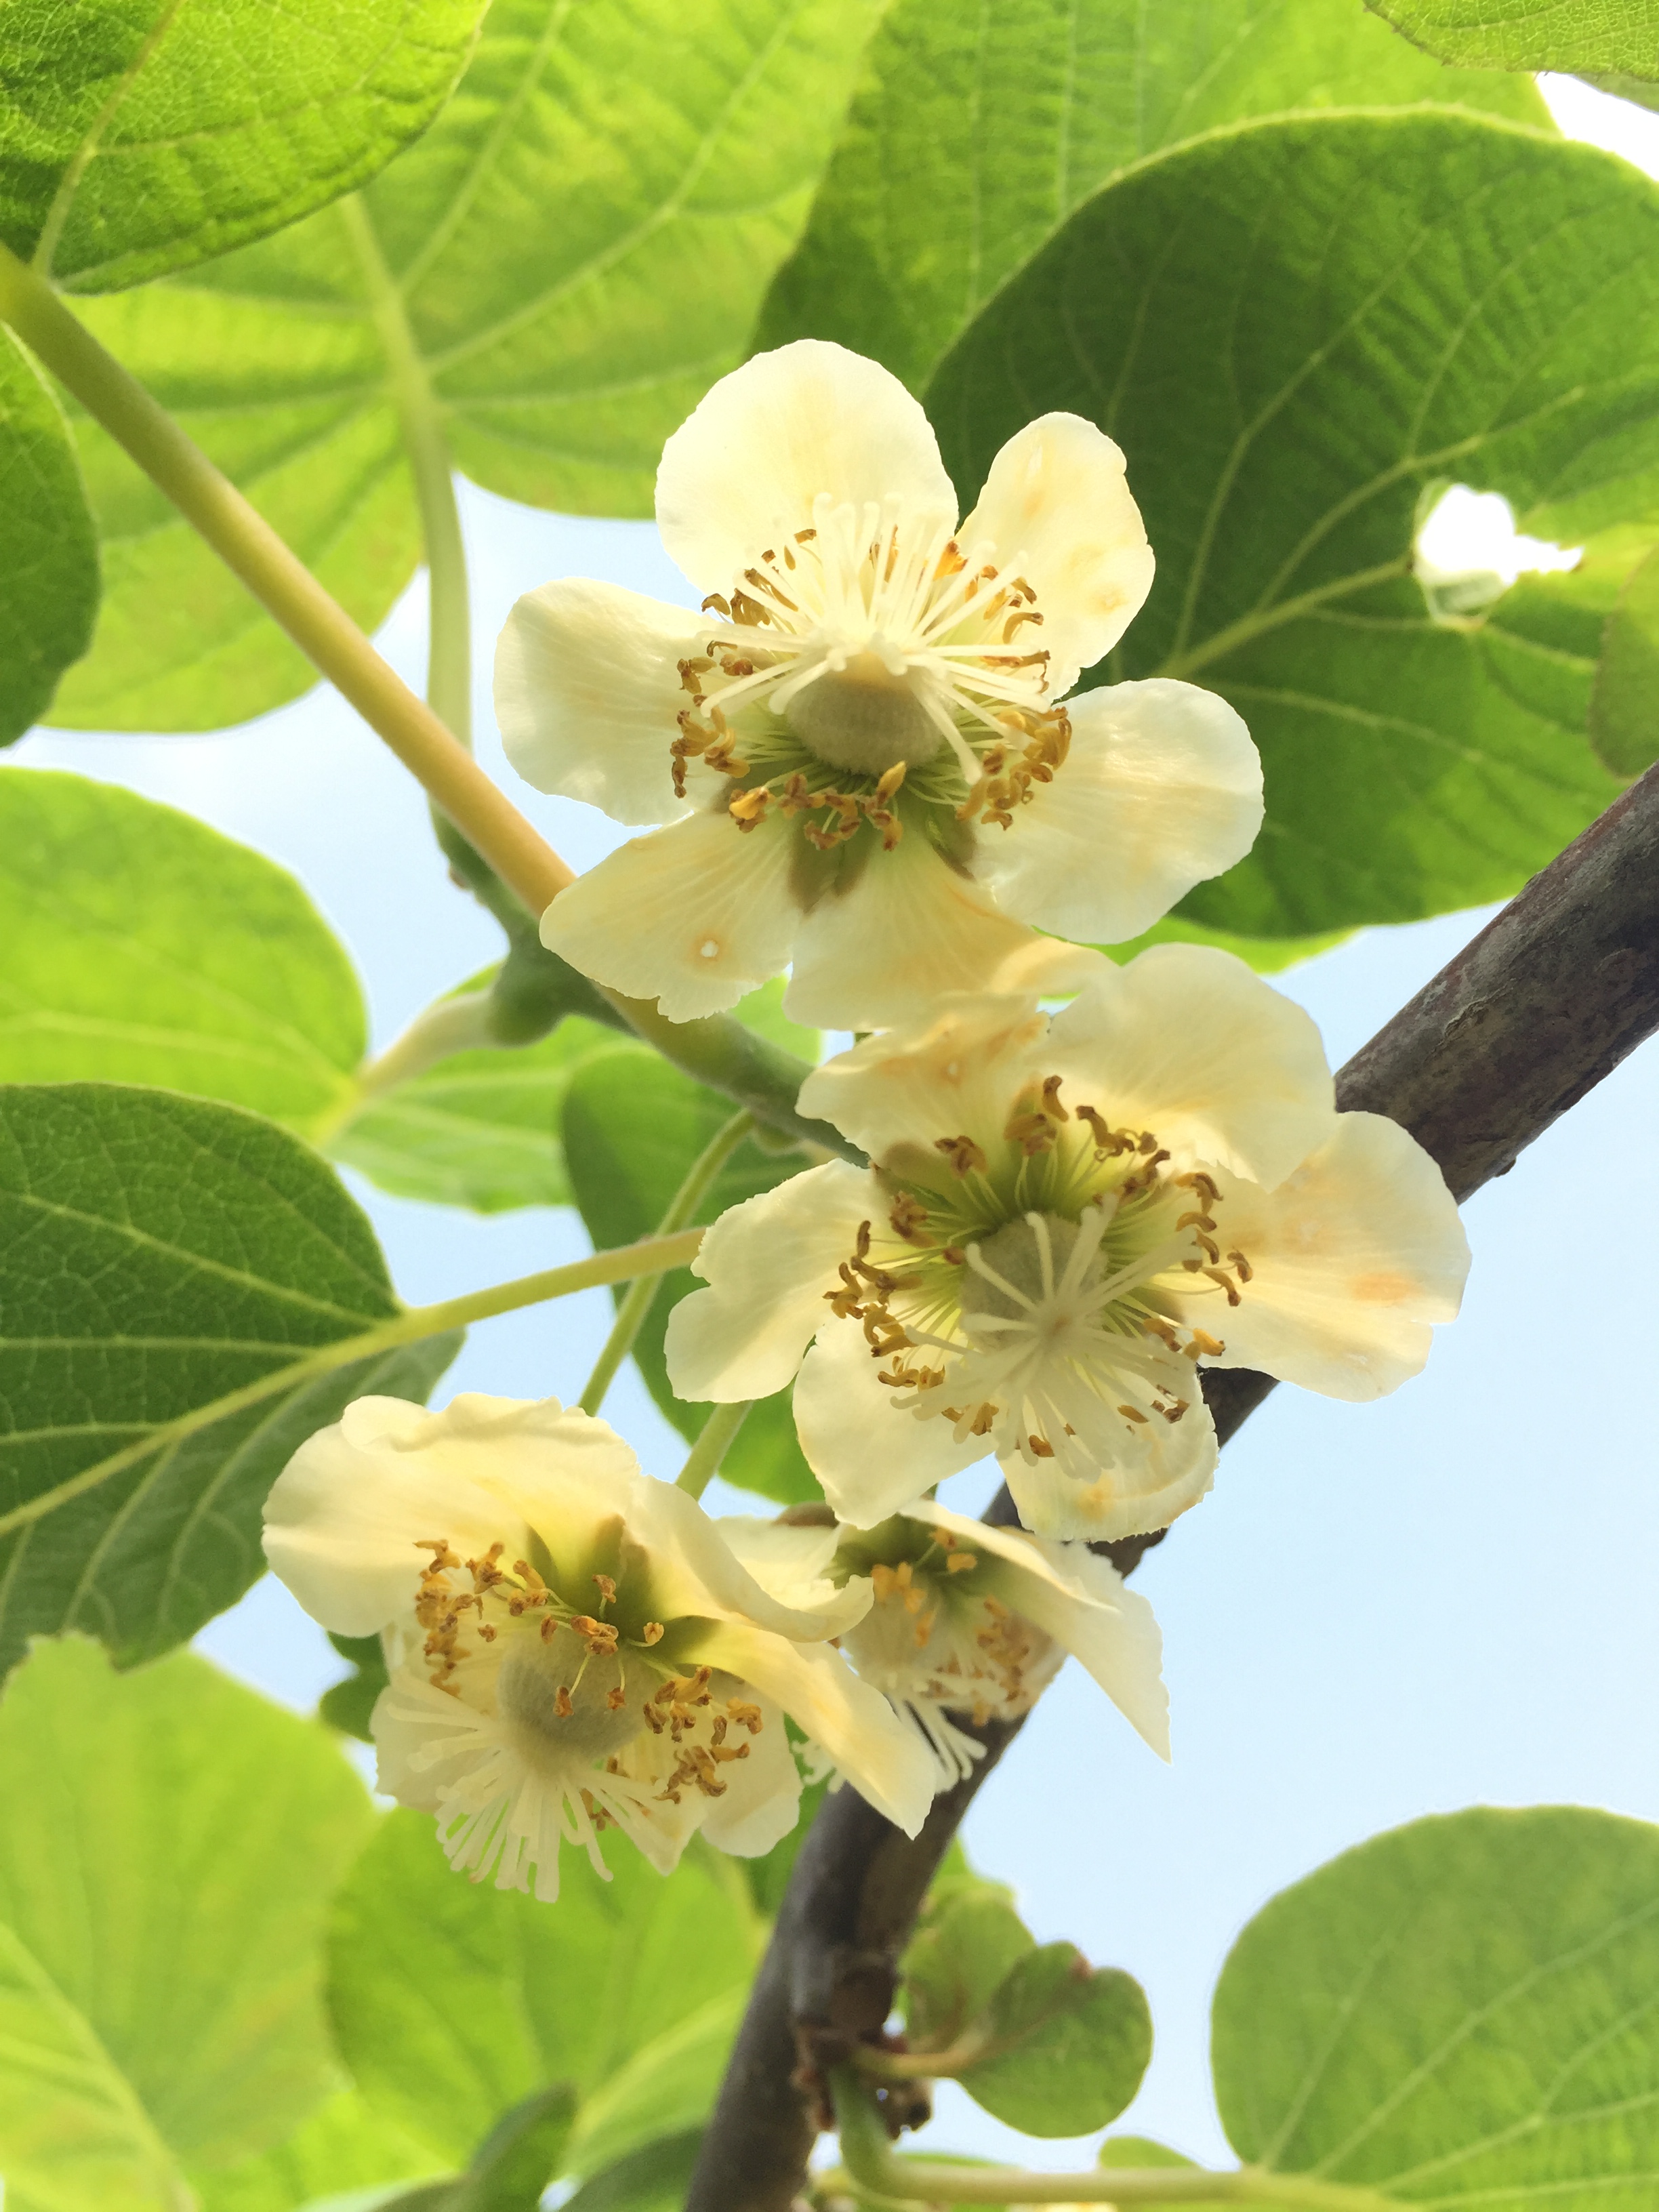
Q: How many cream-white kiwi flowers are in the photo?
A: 4